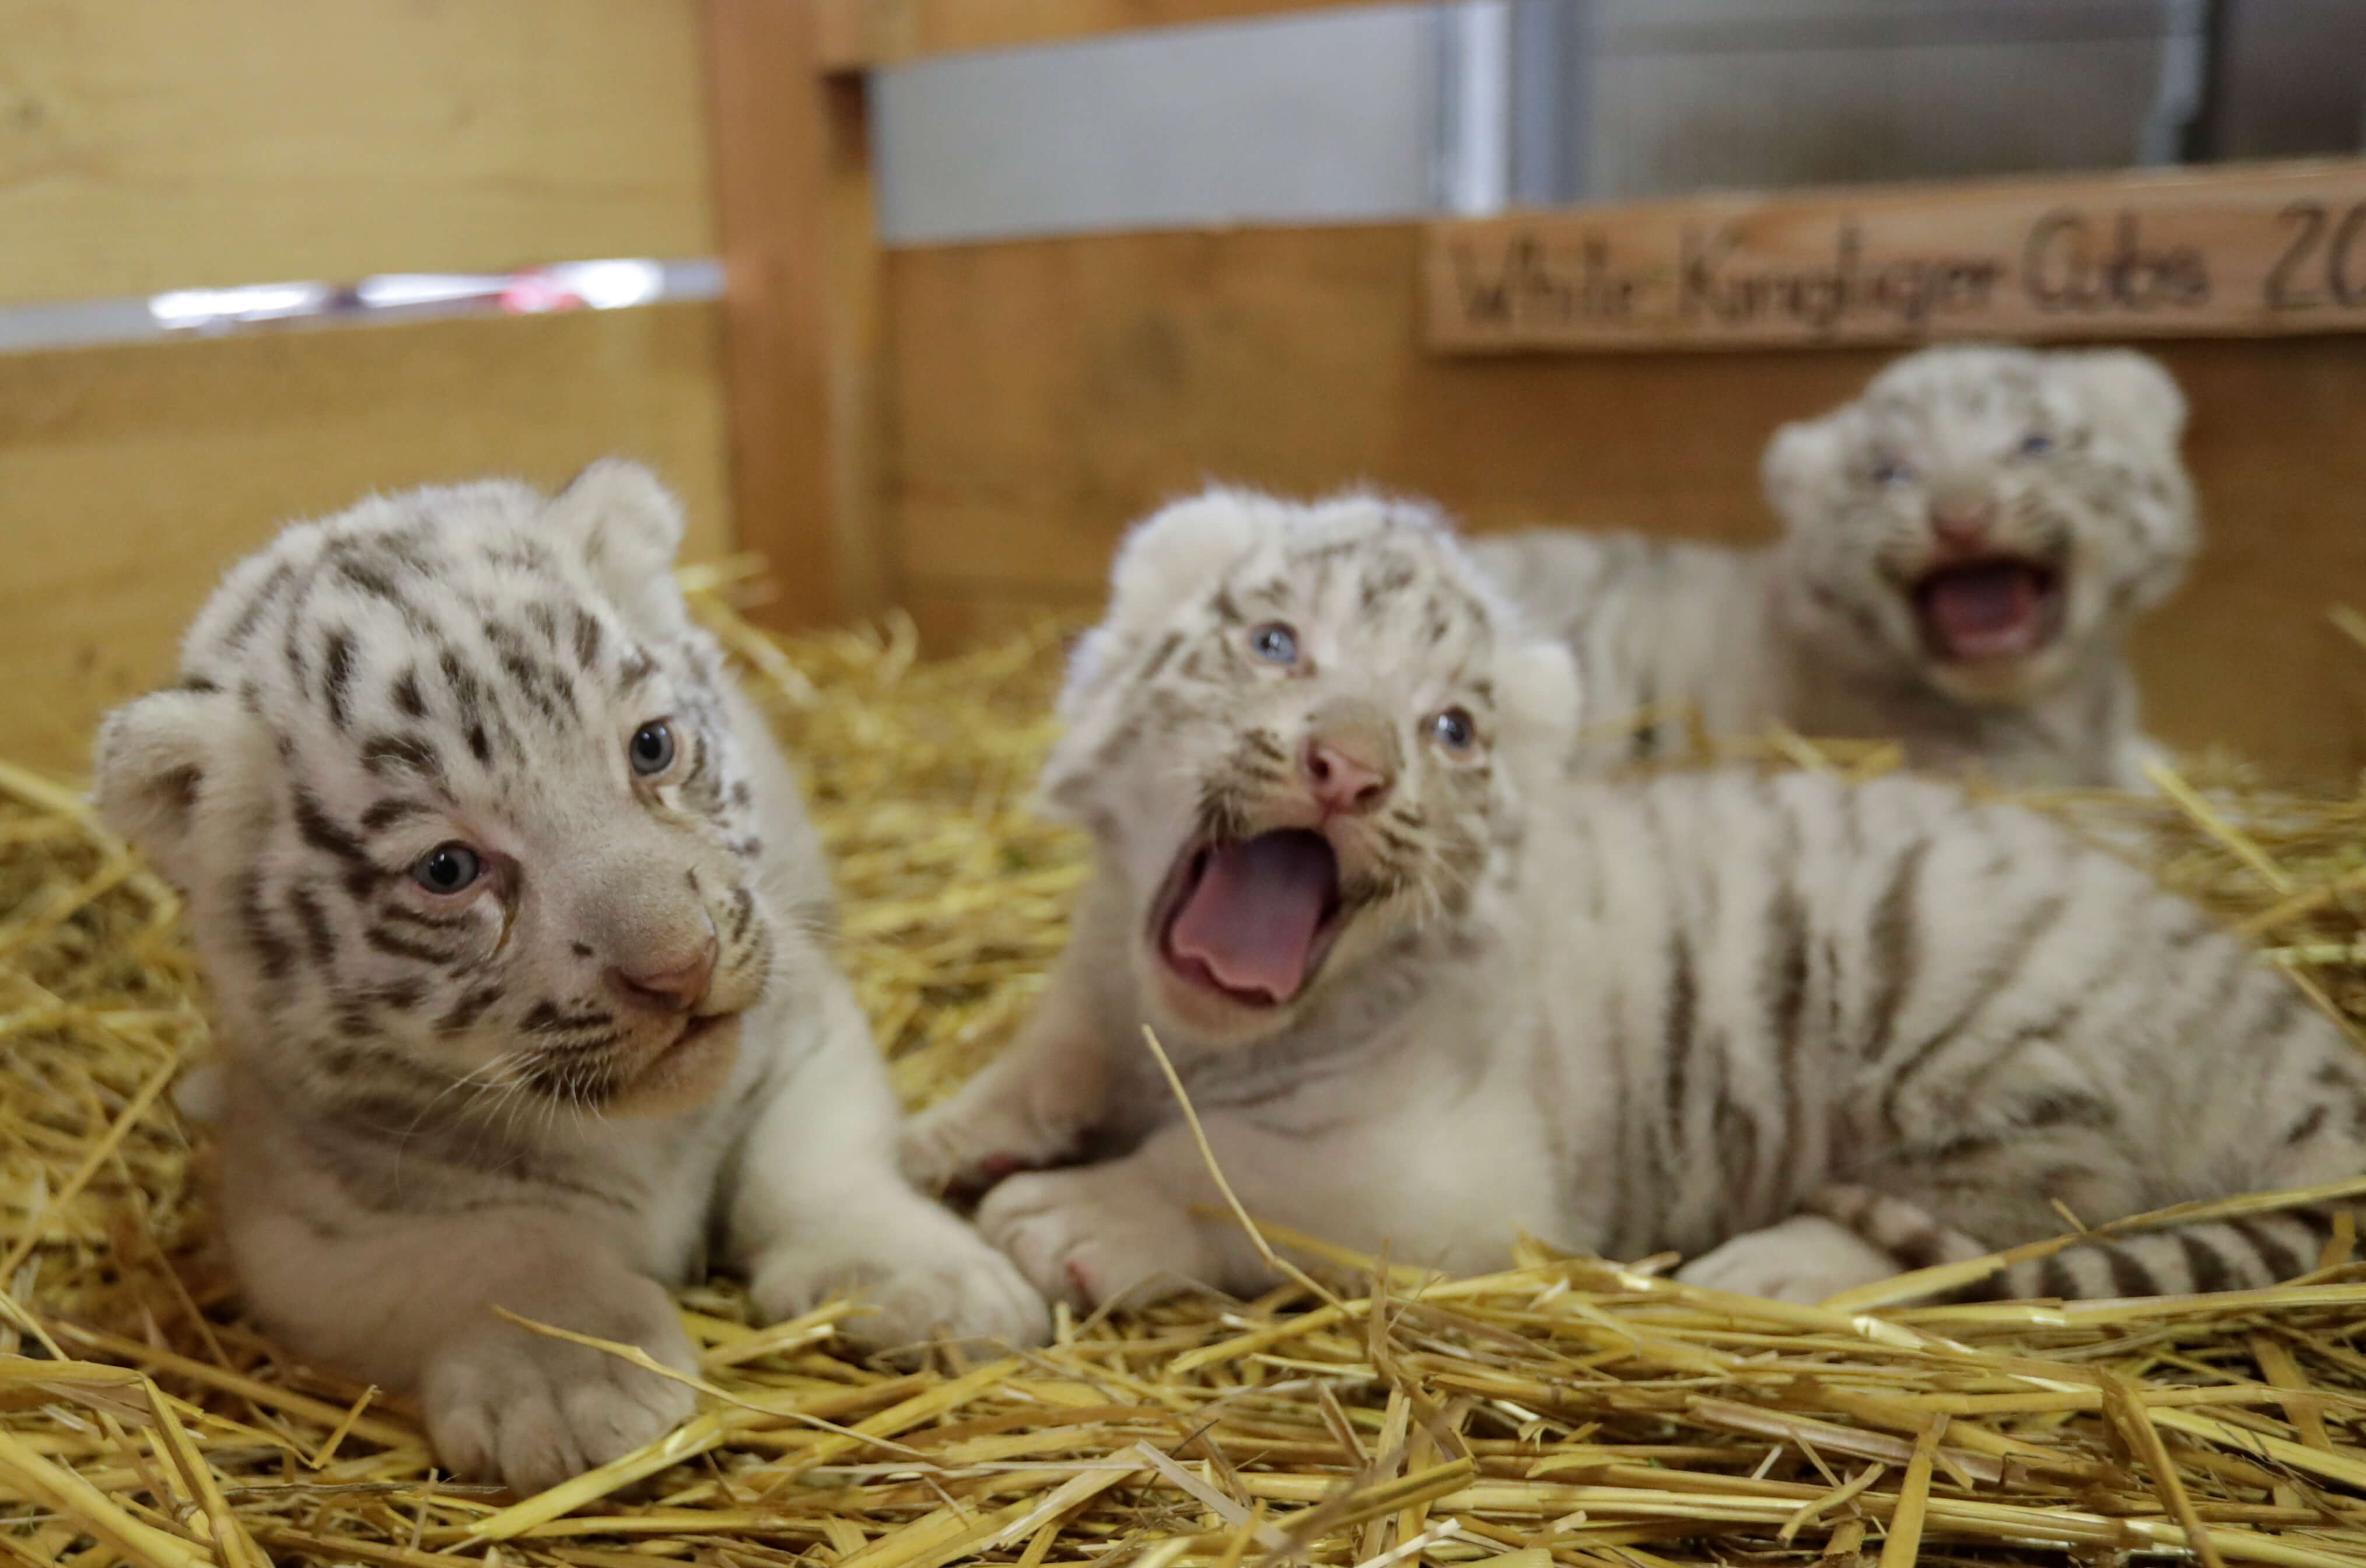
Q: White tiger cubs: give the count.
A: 3